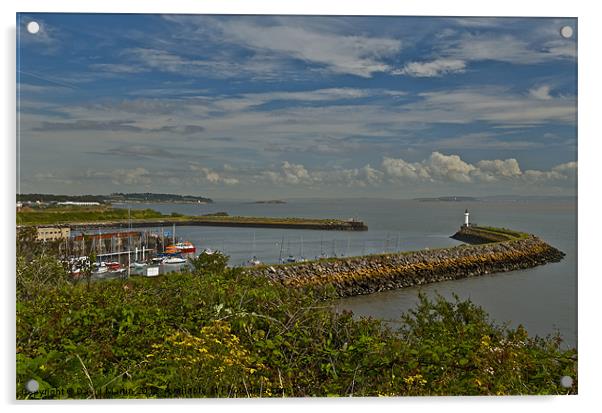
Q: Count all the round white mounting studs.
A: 4